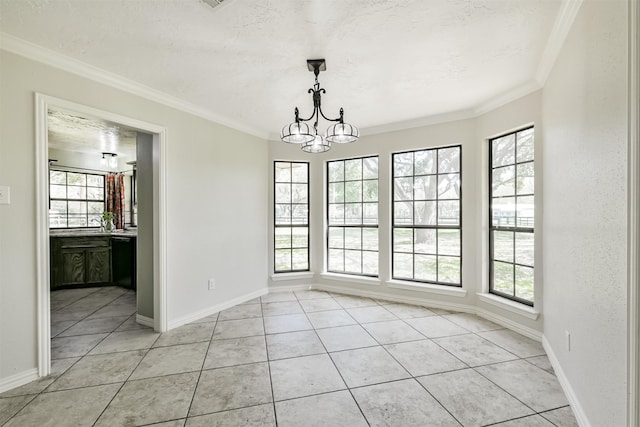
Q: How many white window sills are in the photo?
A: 4